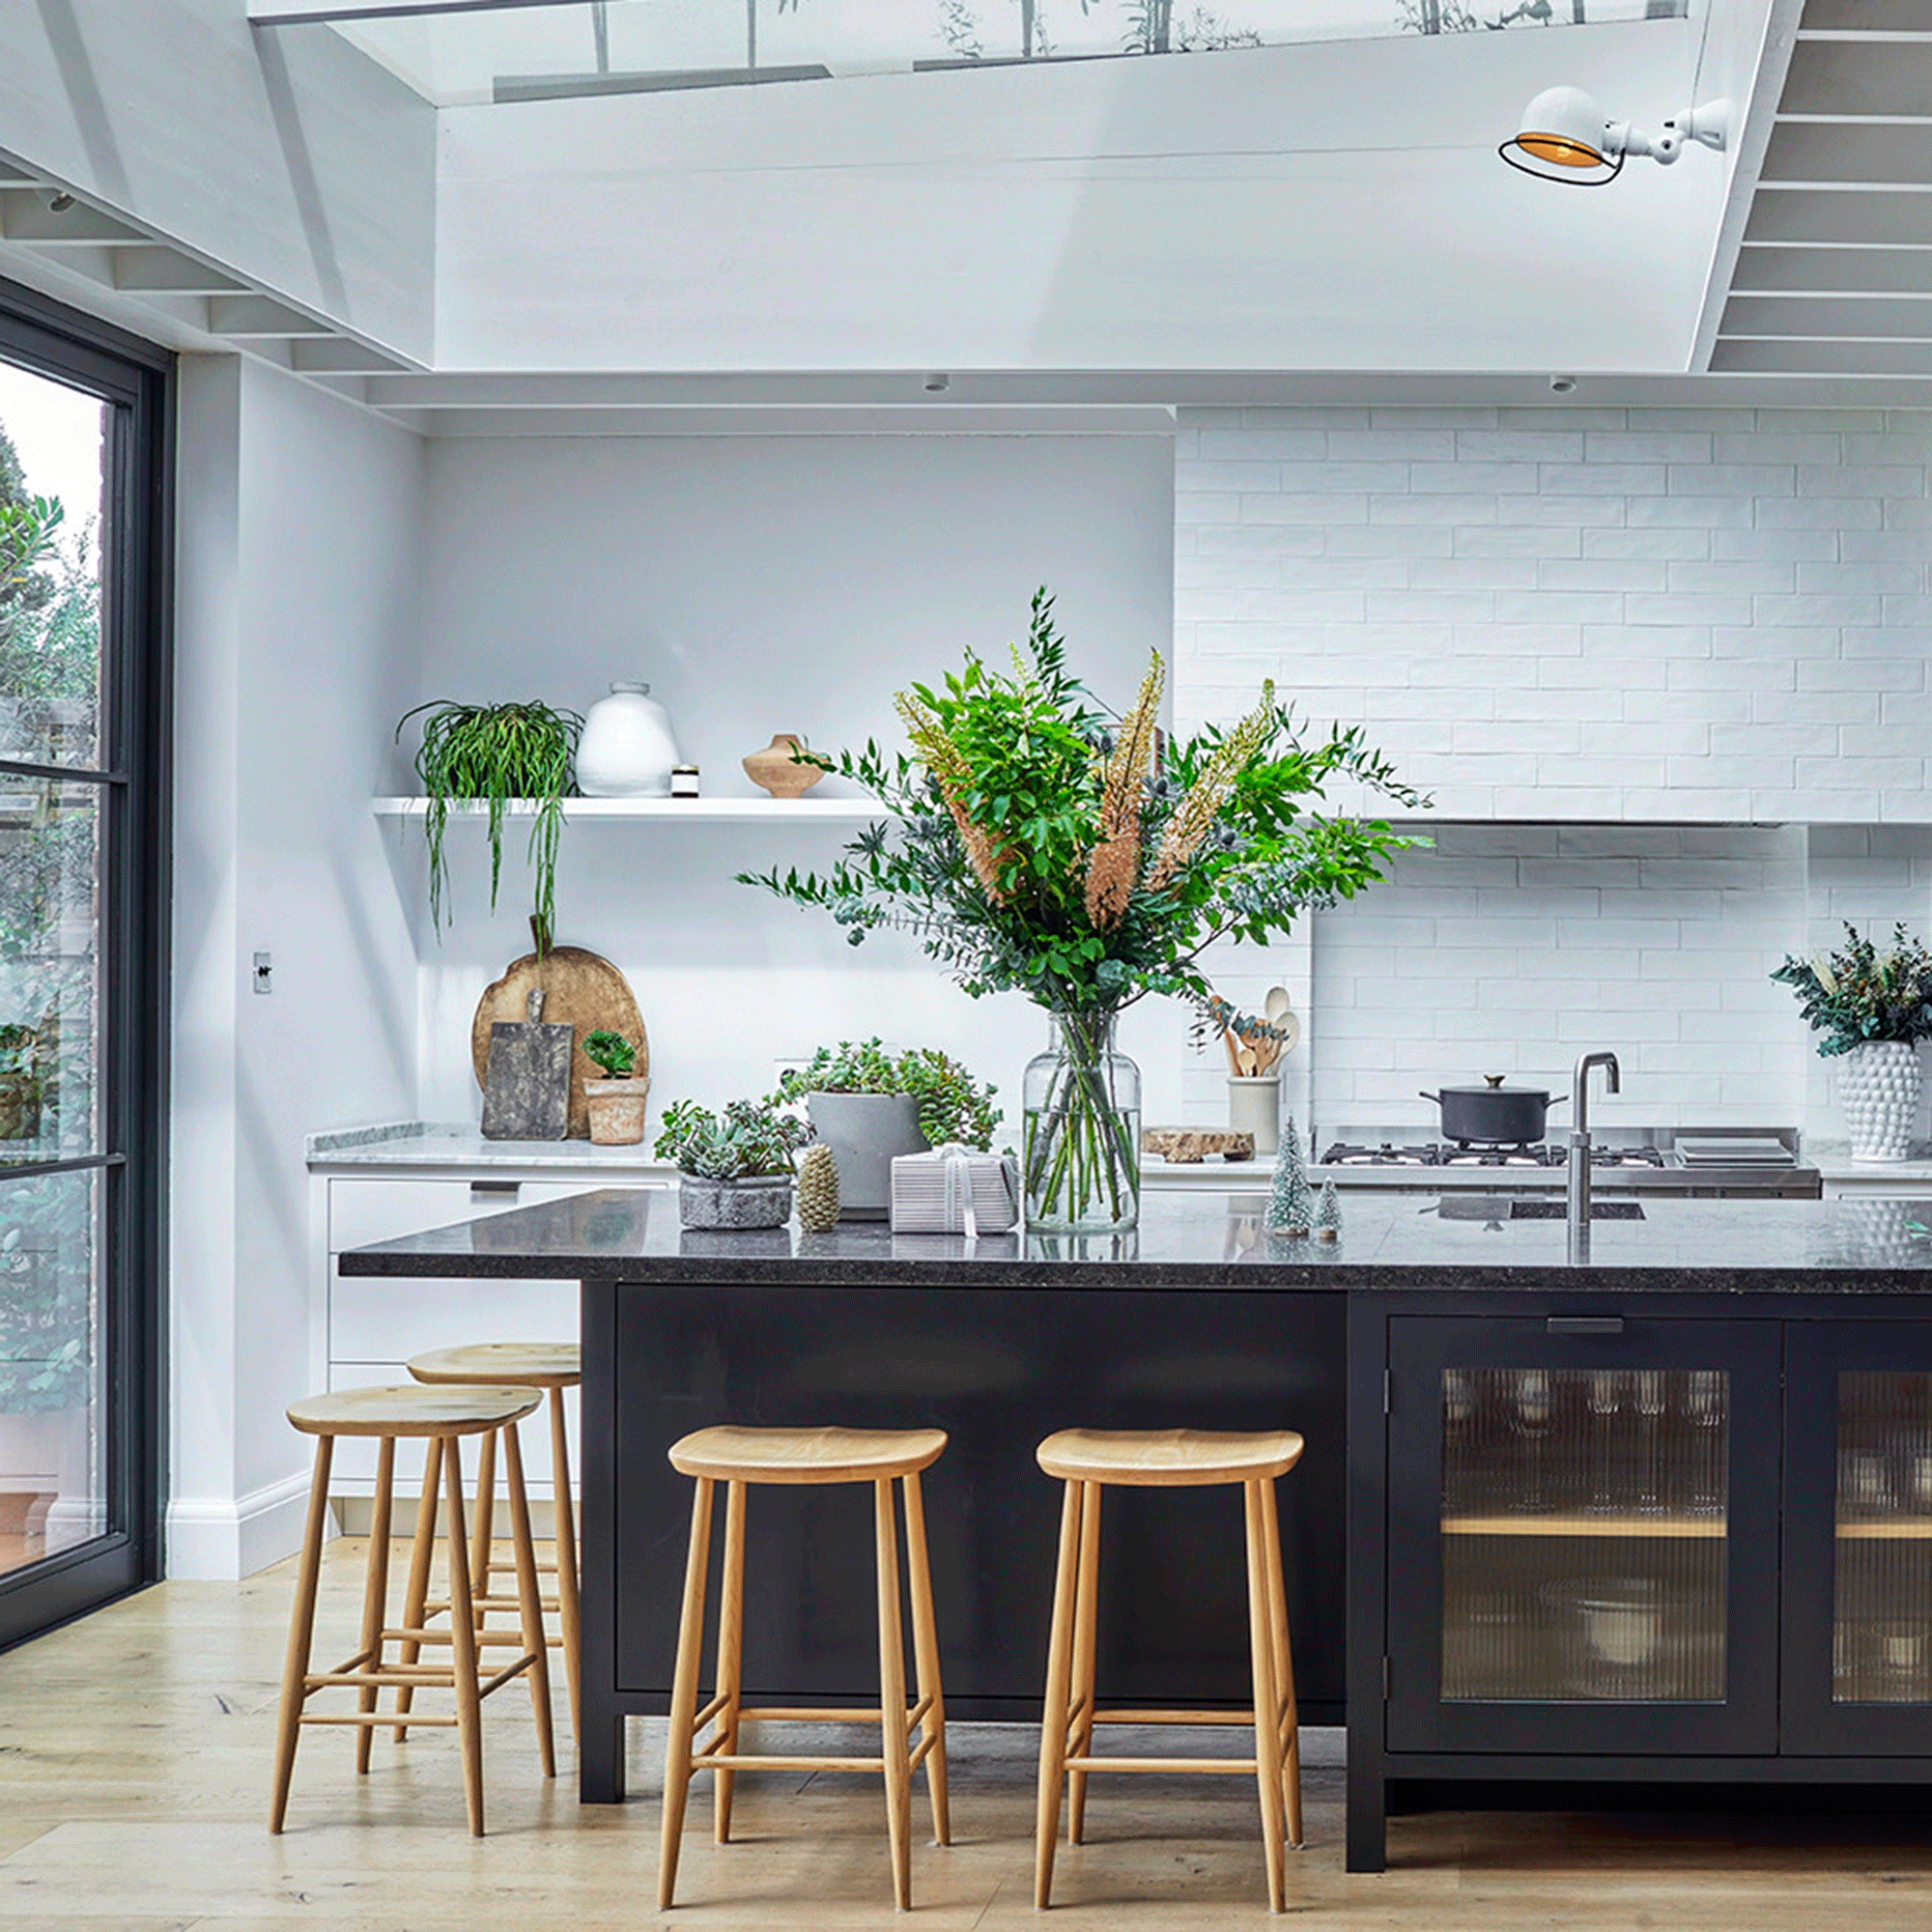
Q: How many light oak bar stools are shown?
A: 4